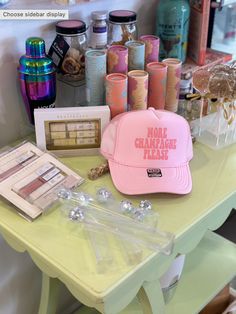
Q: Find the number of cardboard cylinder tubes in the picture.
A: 8